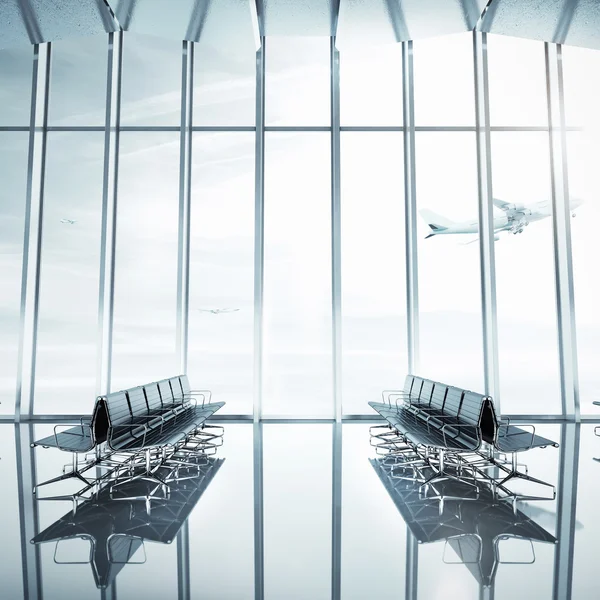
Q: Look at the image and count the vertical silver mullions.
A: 8